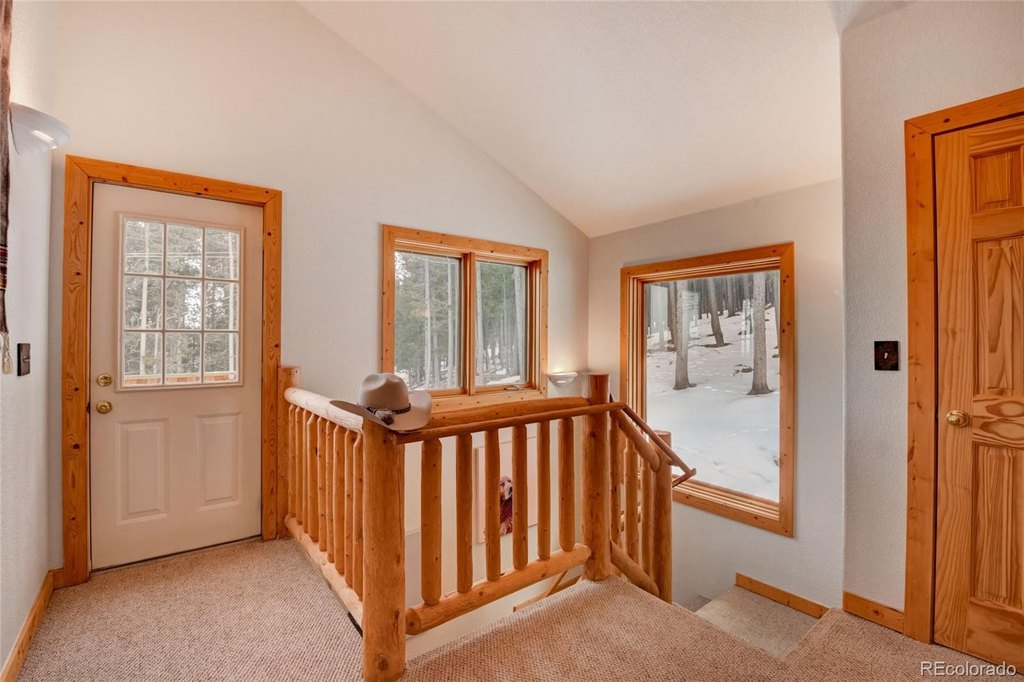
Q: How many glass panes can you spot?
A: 12